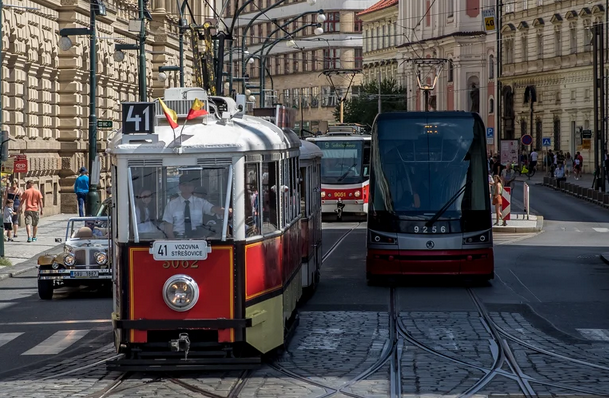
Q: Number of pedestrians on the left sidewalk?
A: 4